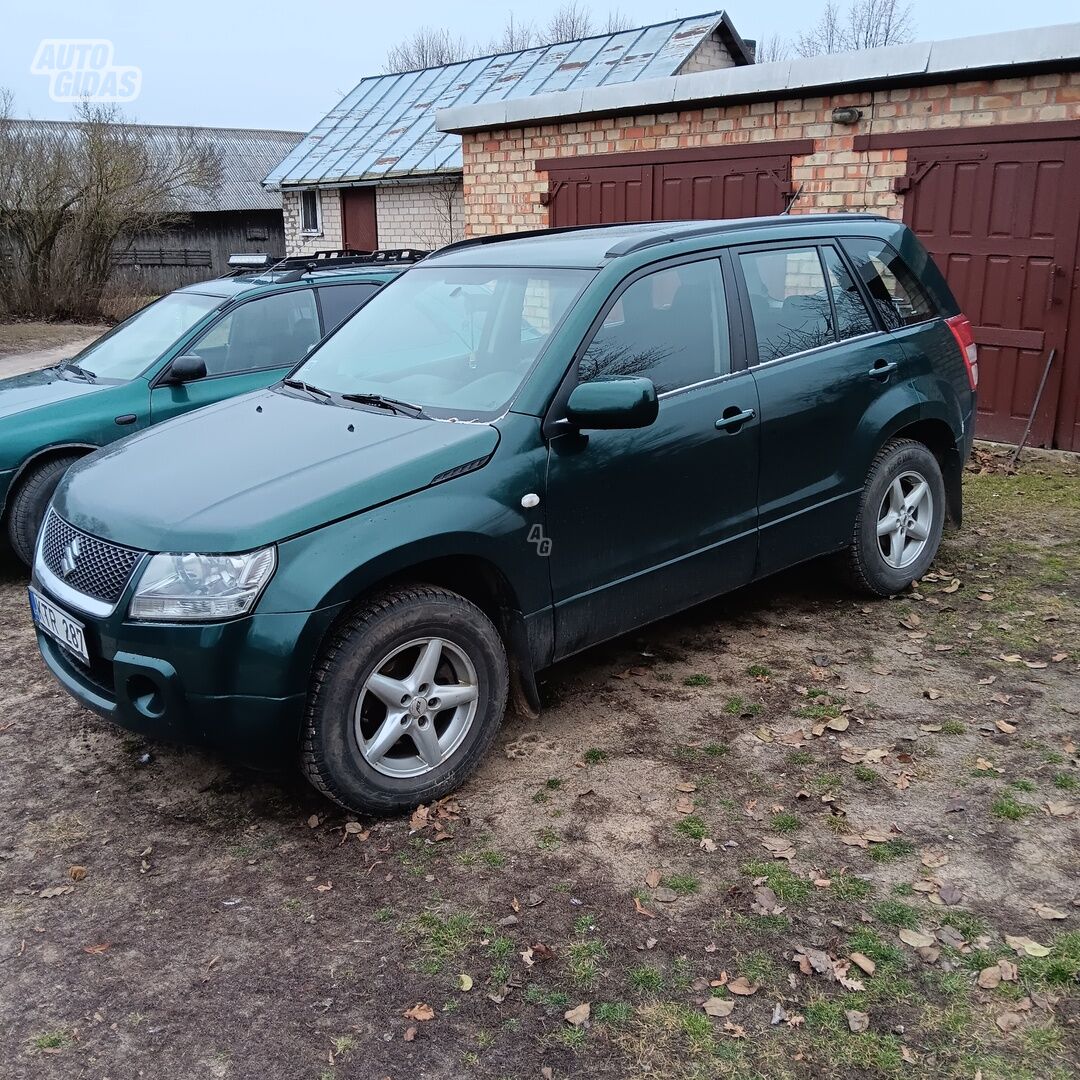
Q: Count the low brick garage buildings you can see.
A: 1